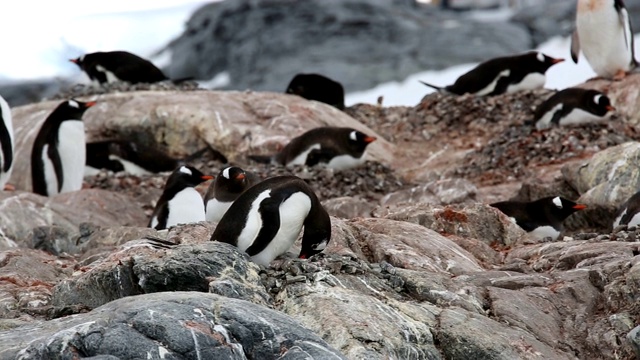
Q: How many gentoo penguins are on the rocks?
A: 14